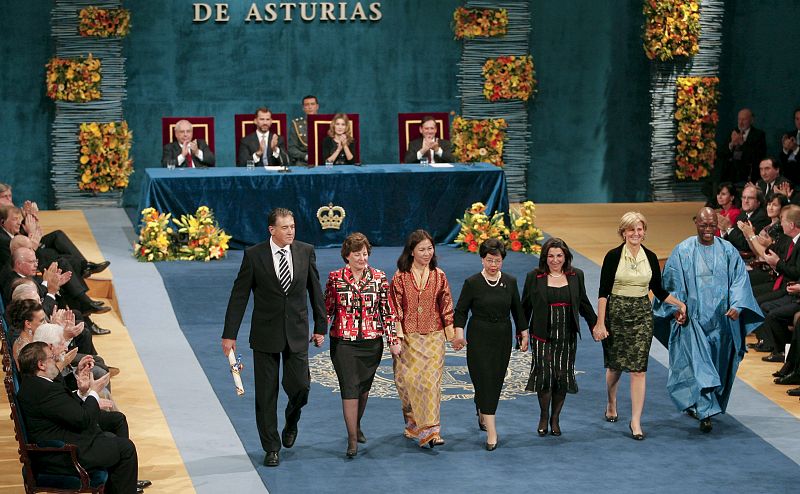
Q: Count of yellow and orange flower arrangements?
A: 12